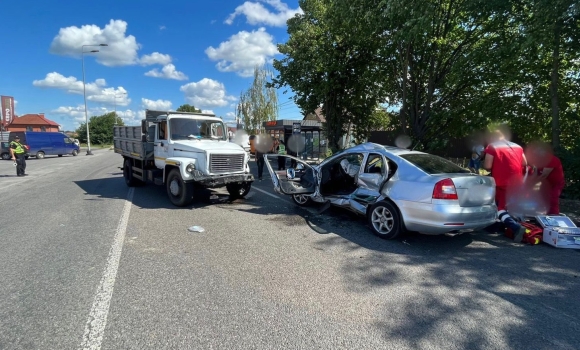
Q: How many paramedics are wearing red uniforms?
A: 2